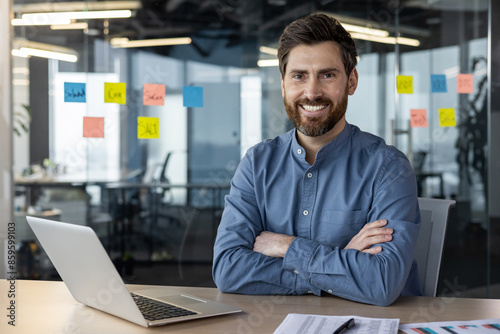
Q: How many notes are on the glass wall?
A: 11